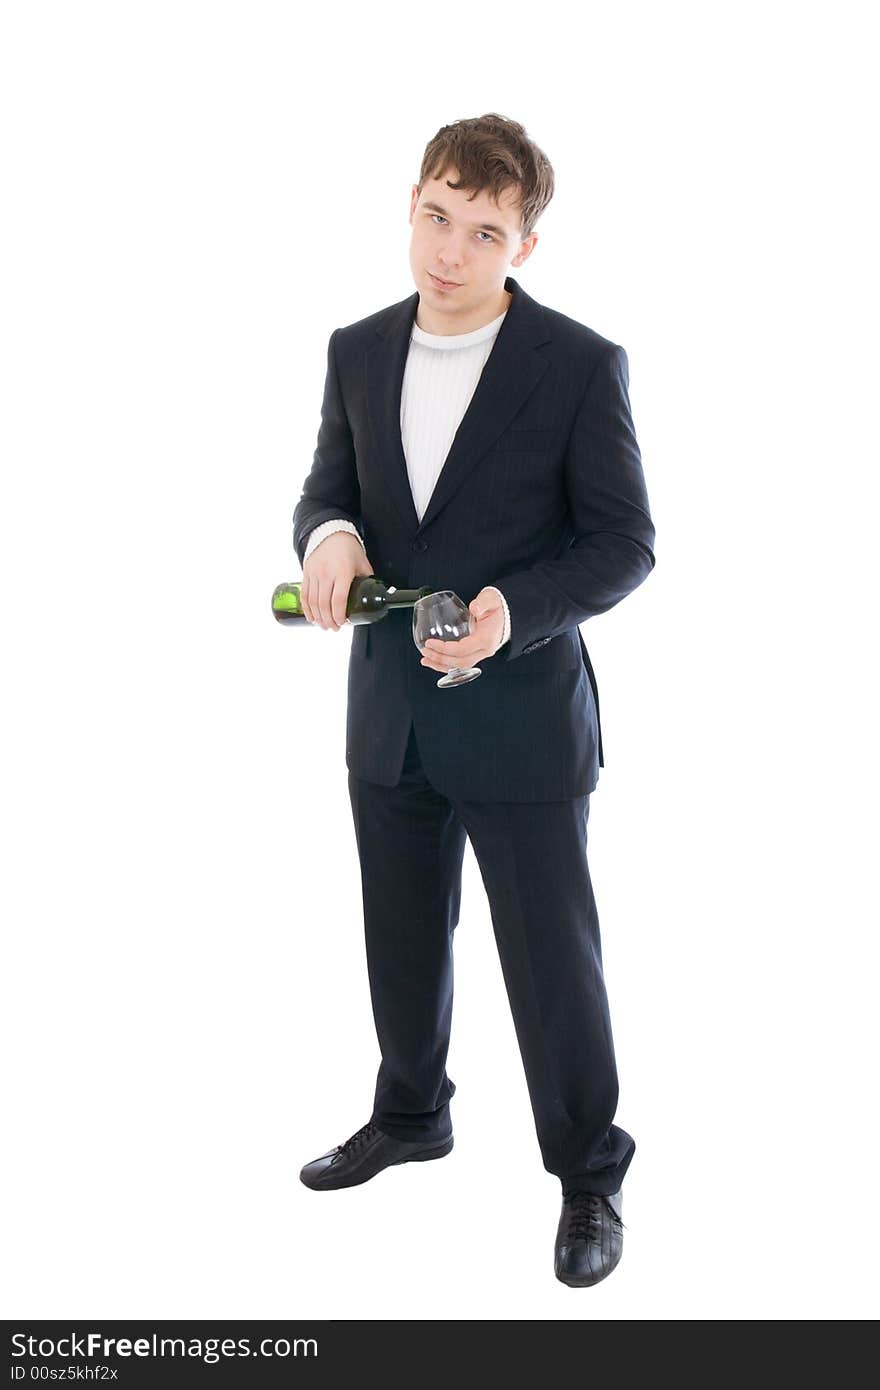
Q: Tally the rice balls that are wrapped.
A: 0